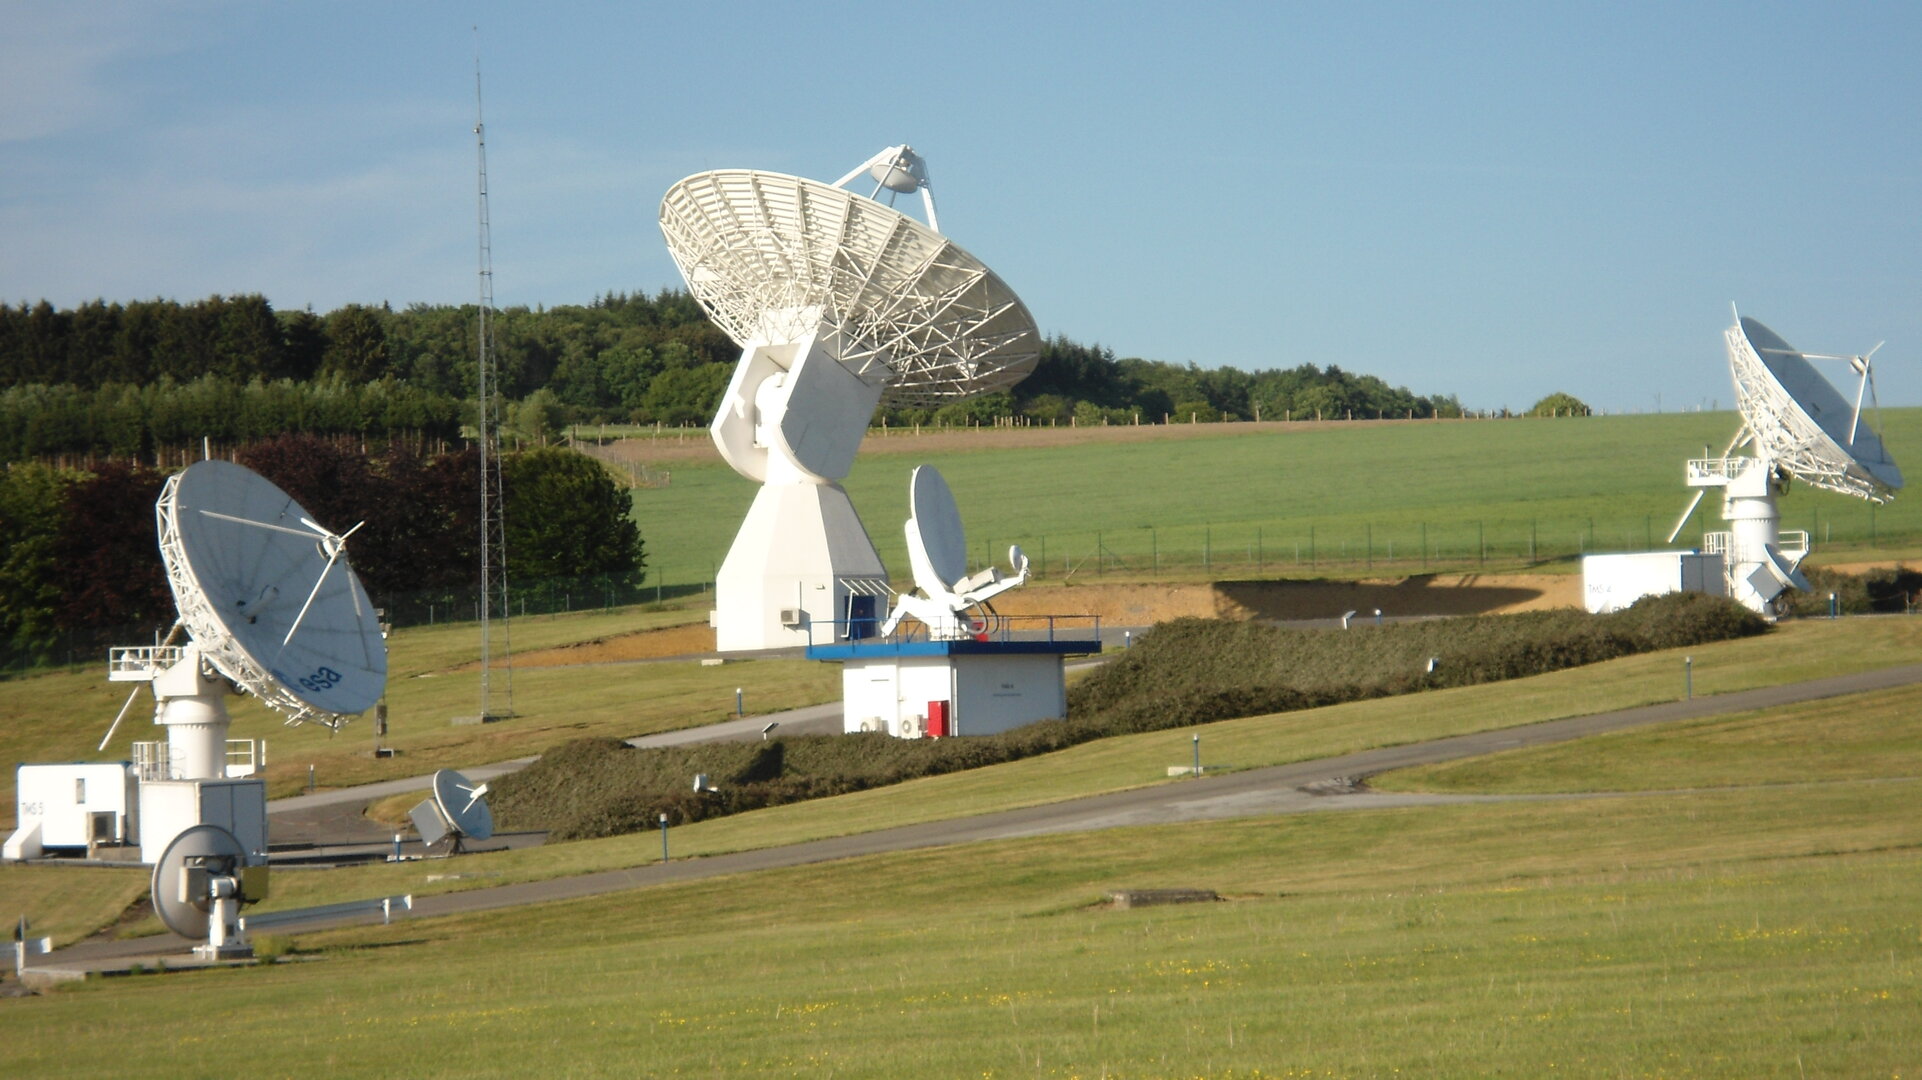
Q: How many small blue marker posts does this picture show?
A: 9